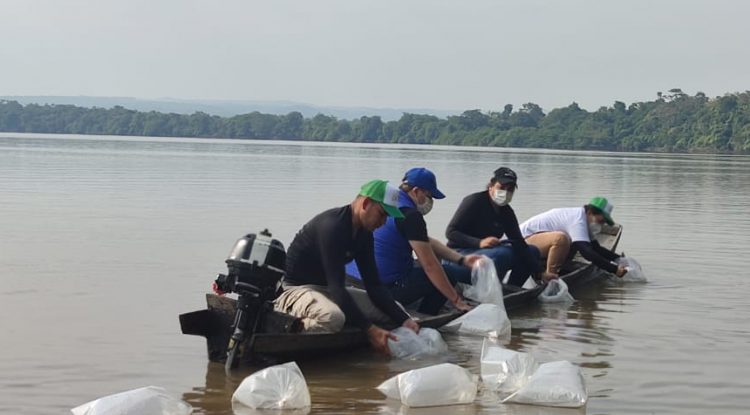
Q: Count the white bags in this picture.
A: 10